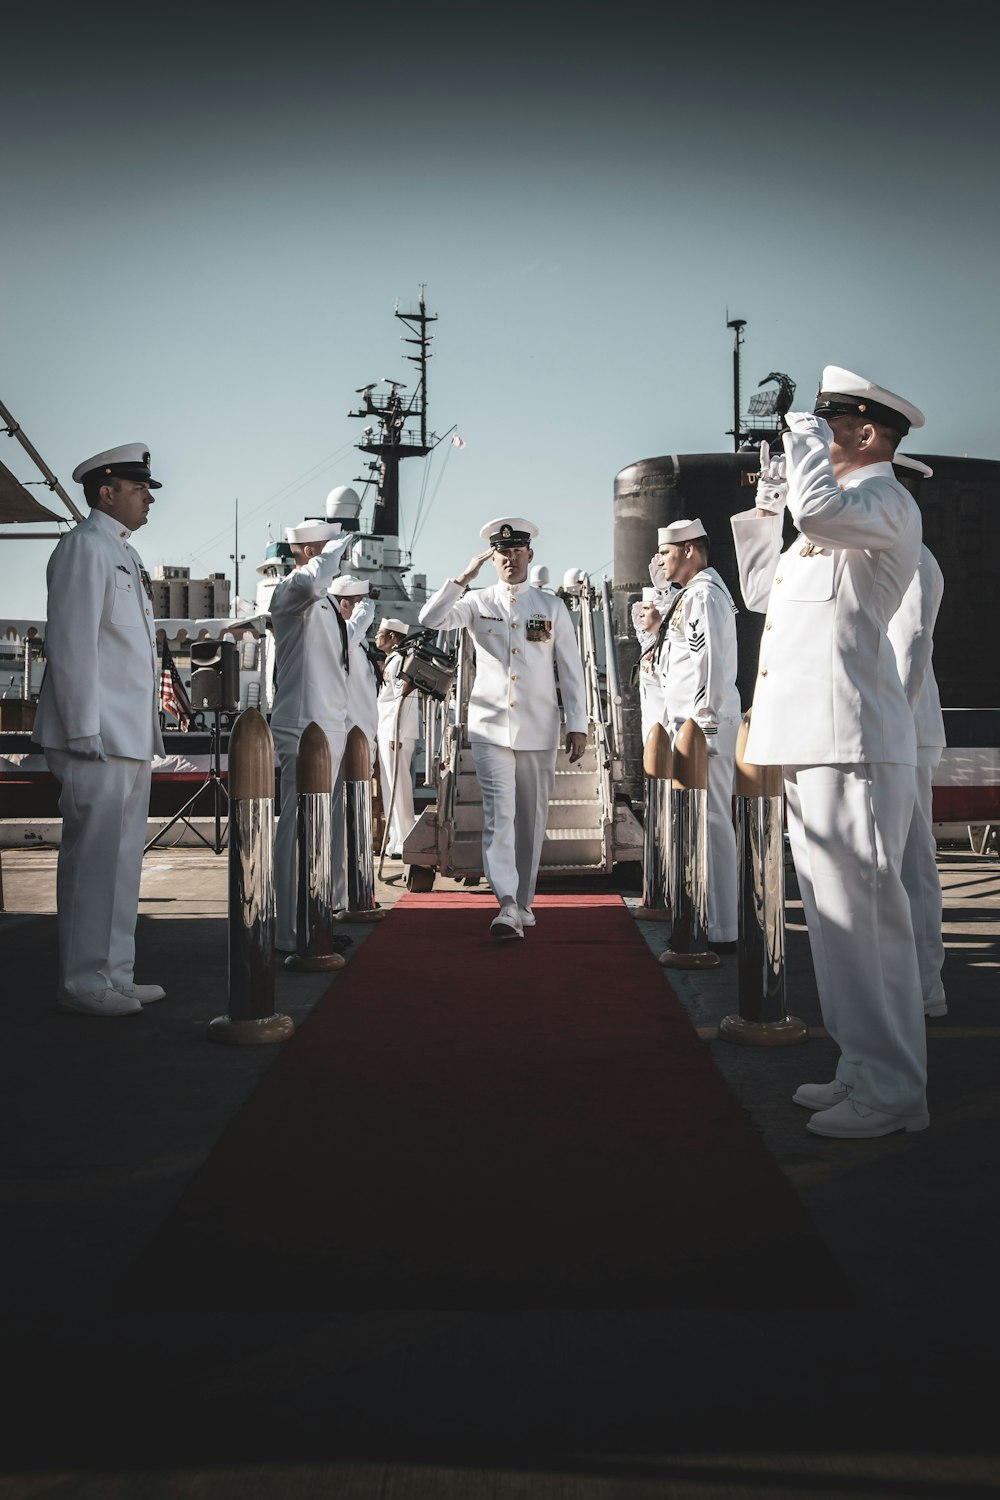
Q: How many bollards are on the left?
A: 3